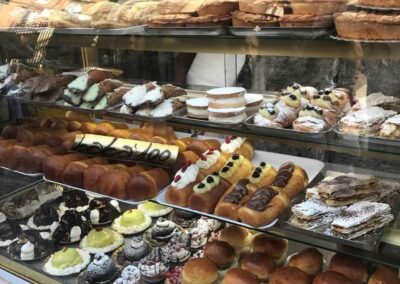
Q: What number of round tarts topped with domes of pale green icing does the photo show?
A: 4